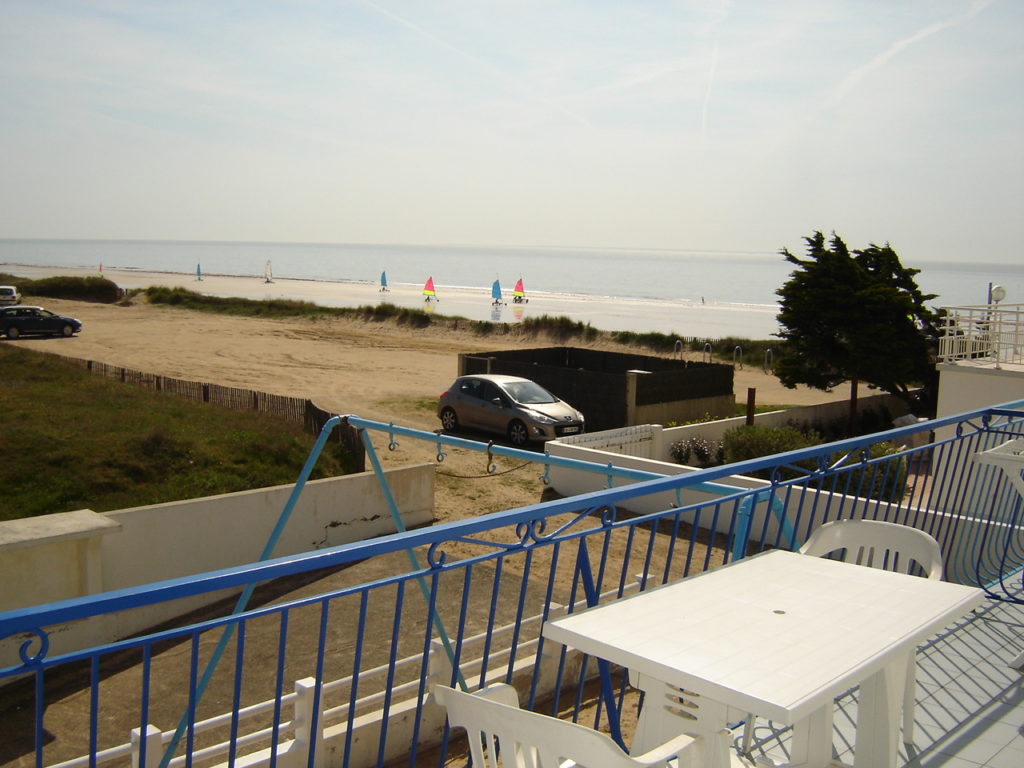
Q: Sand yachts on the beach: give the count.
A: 7